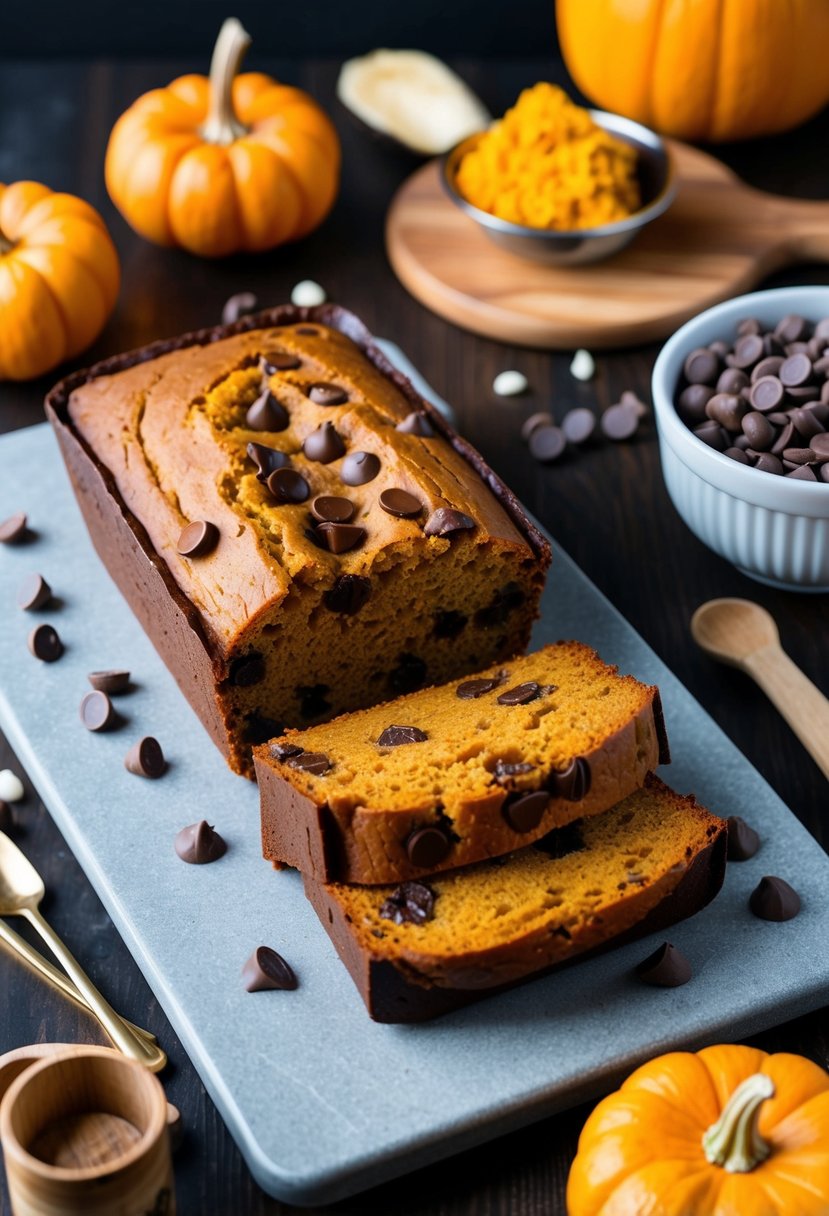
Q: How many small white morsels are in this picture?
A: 4